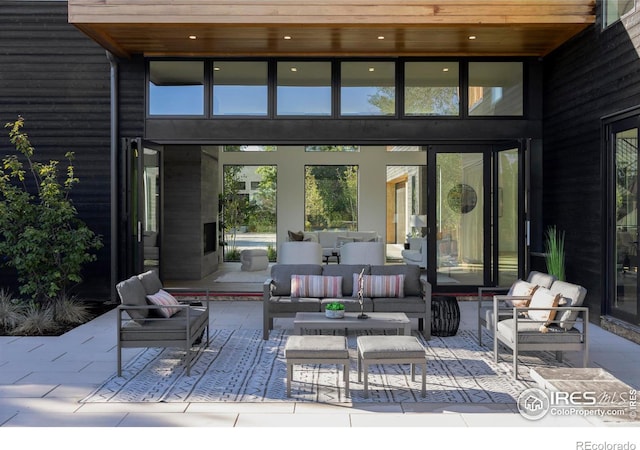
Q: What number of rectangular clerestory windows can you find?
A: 6